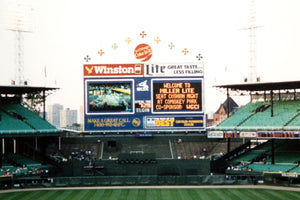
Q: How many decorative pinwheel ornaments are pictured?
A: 9